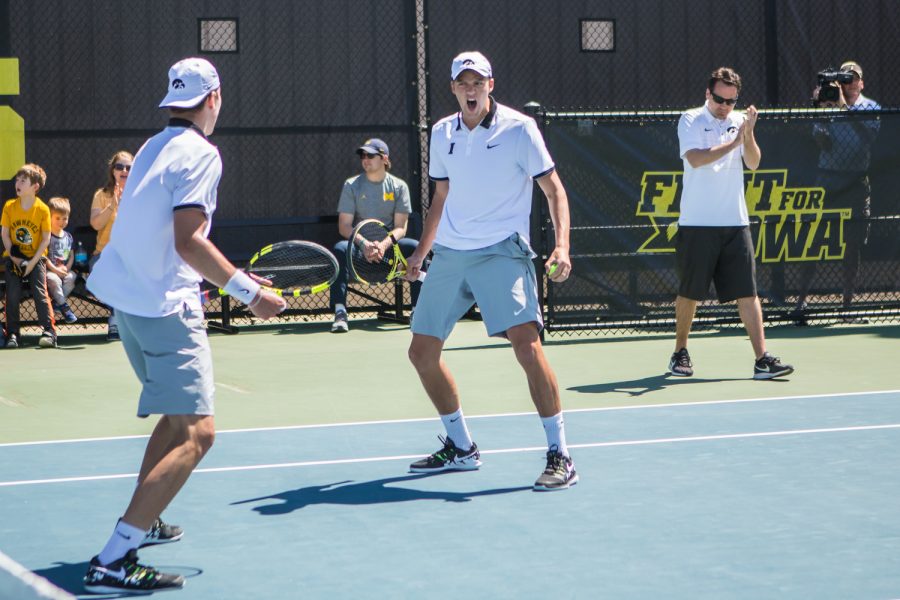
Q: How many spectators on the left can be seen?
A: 4